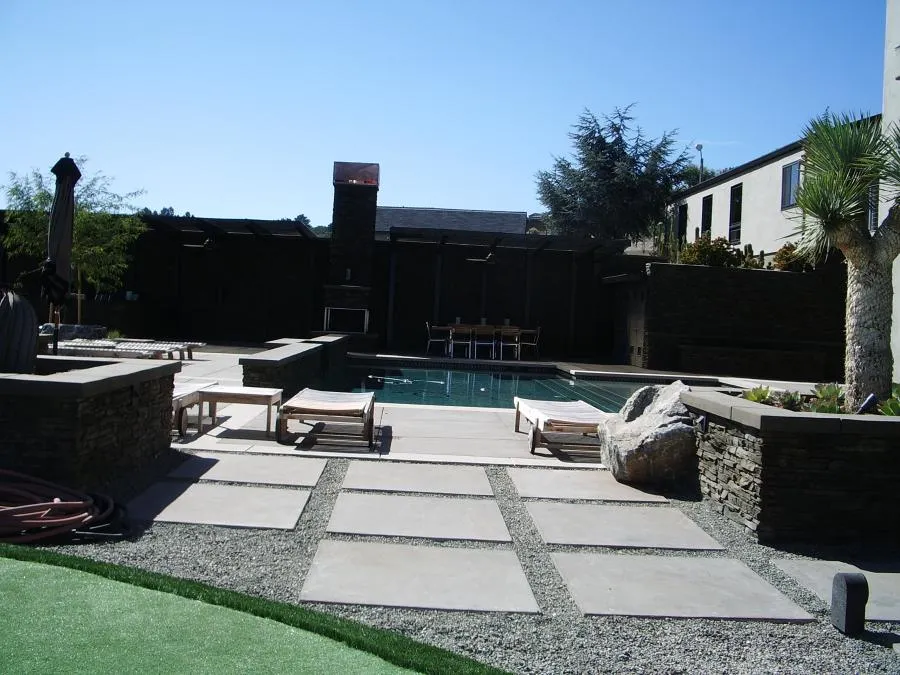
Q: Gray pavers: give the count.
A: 9